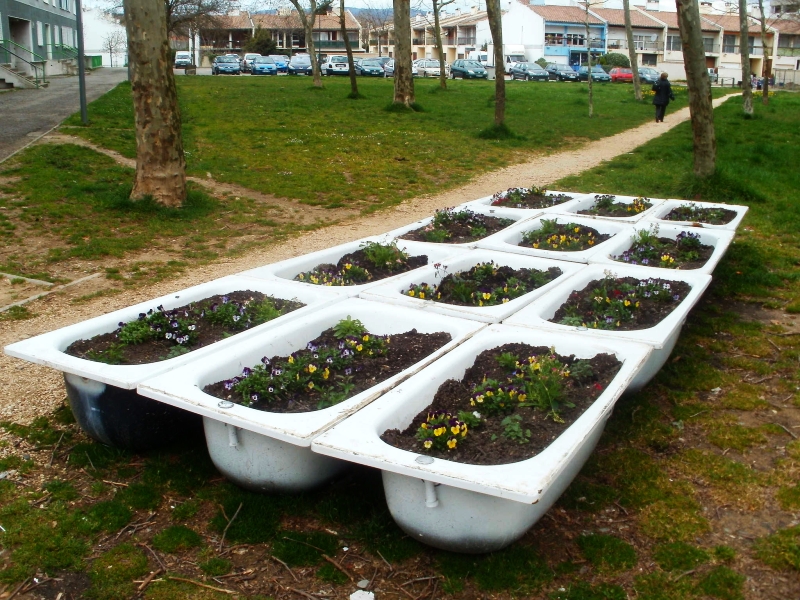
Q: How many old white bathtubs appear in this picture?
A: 12